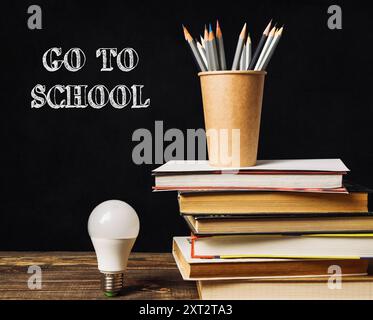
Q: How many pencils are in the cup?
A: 13